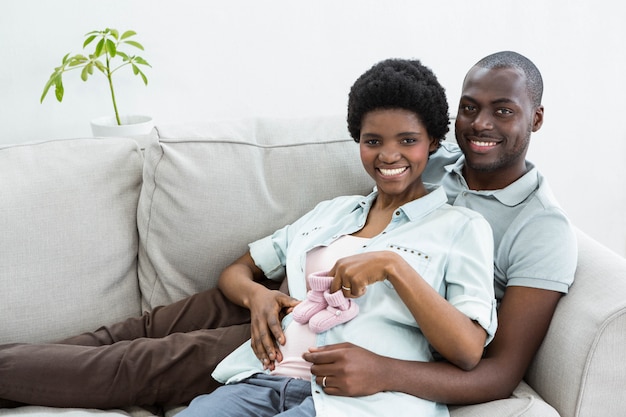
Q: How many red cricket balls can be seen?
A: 0